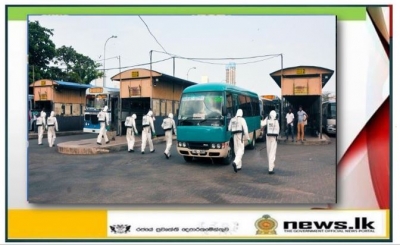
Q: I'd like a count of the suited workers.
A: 8